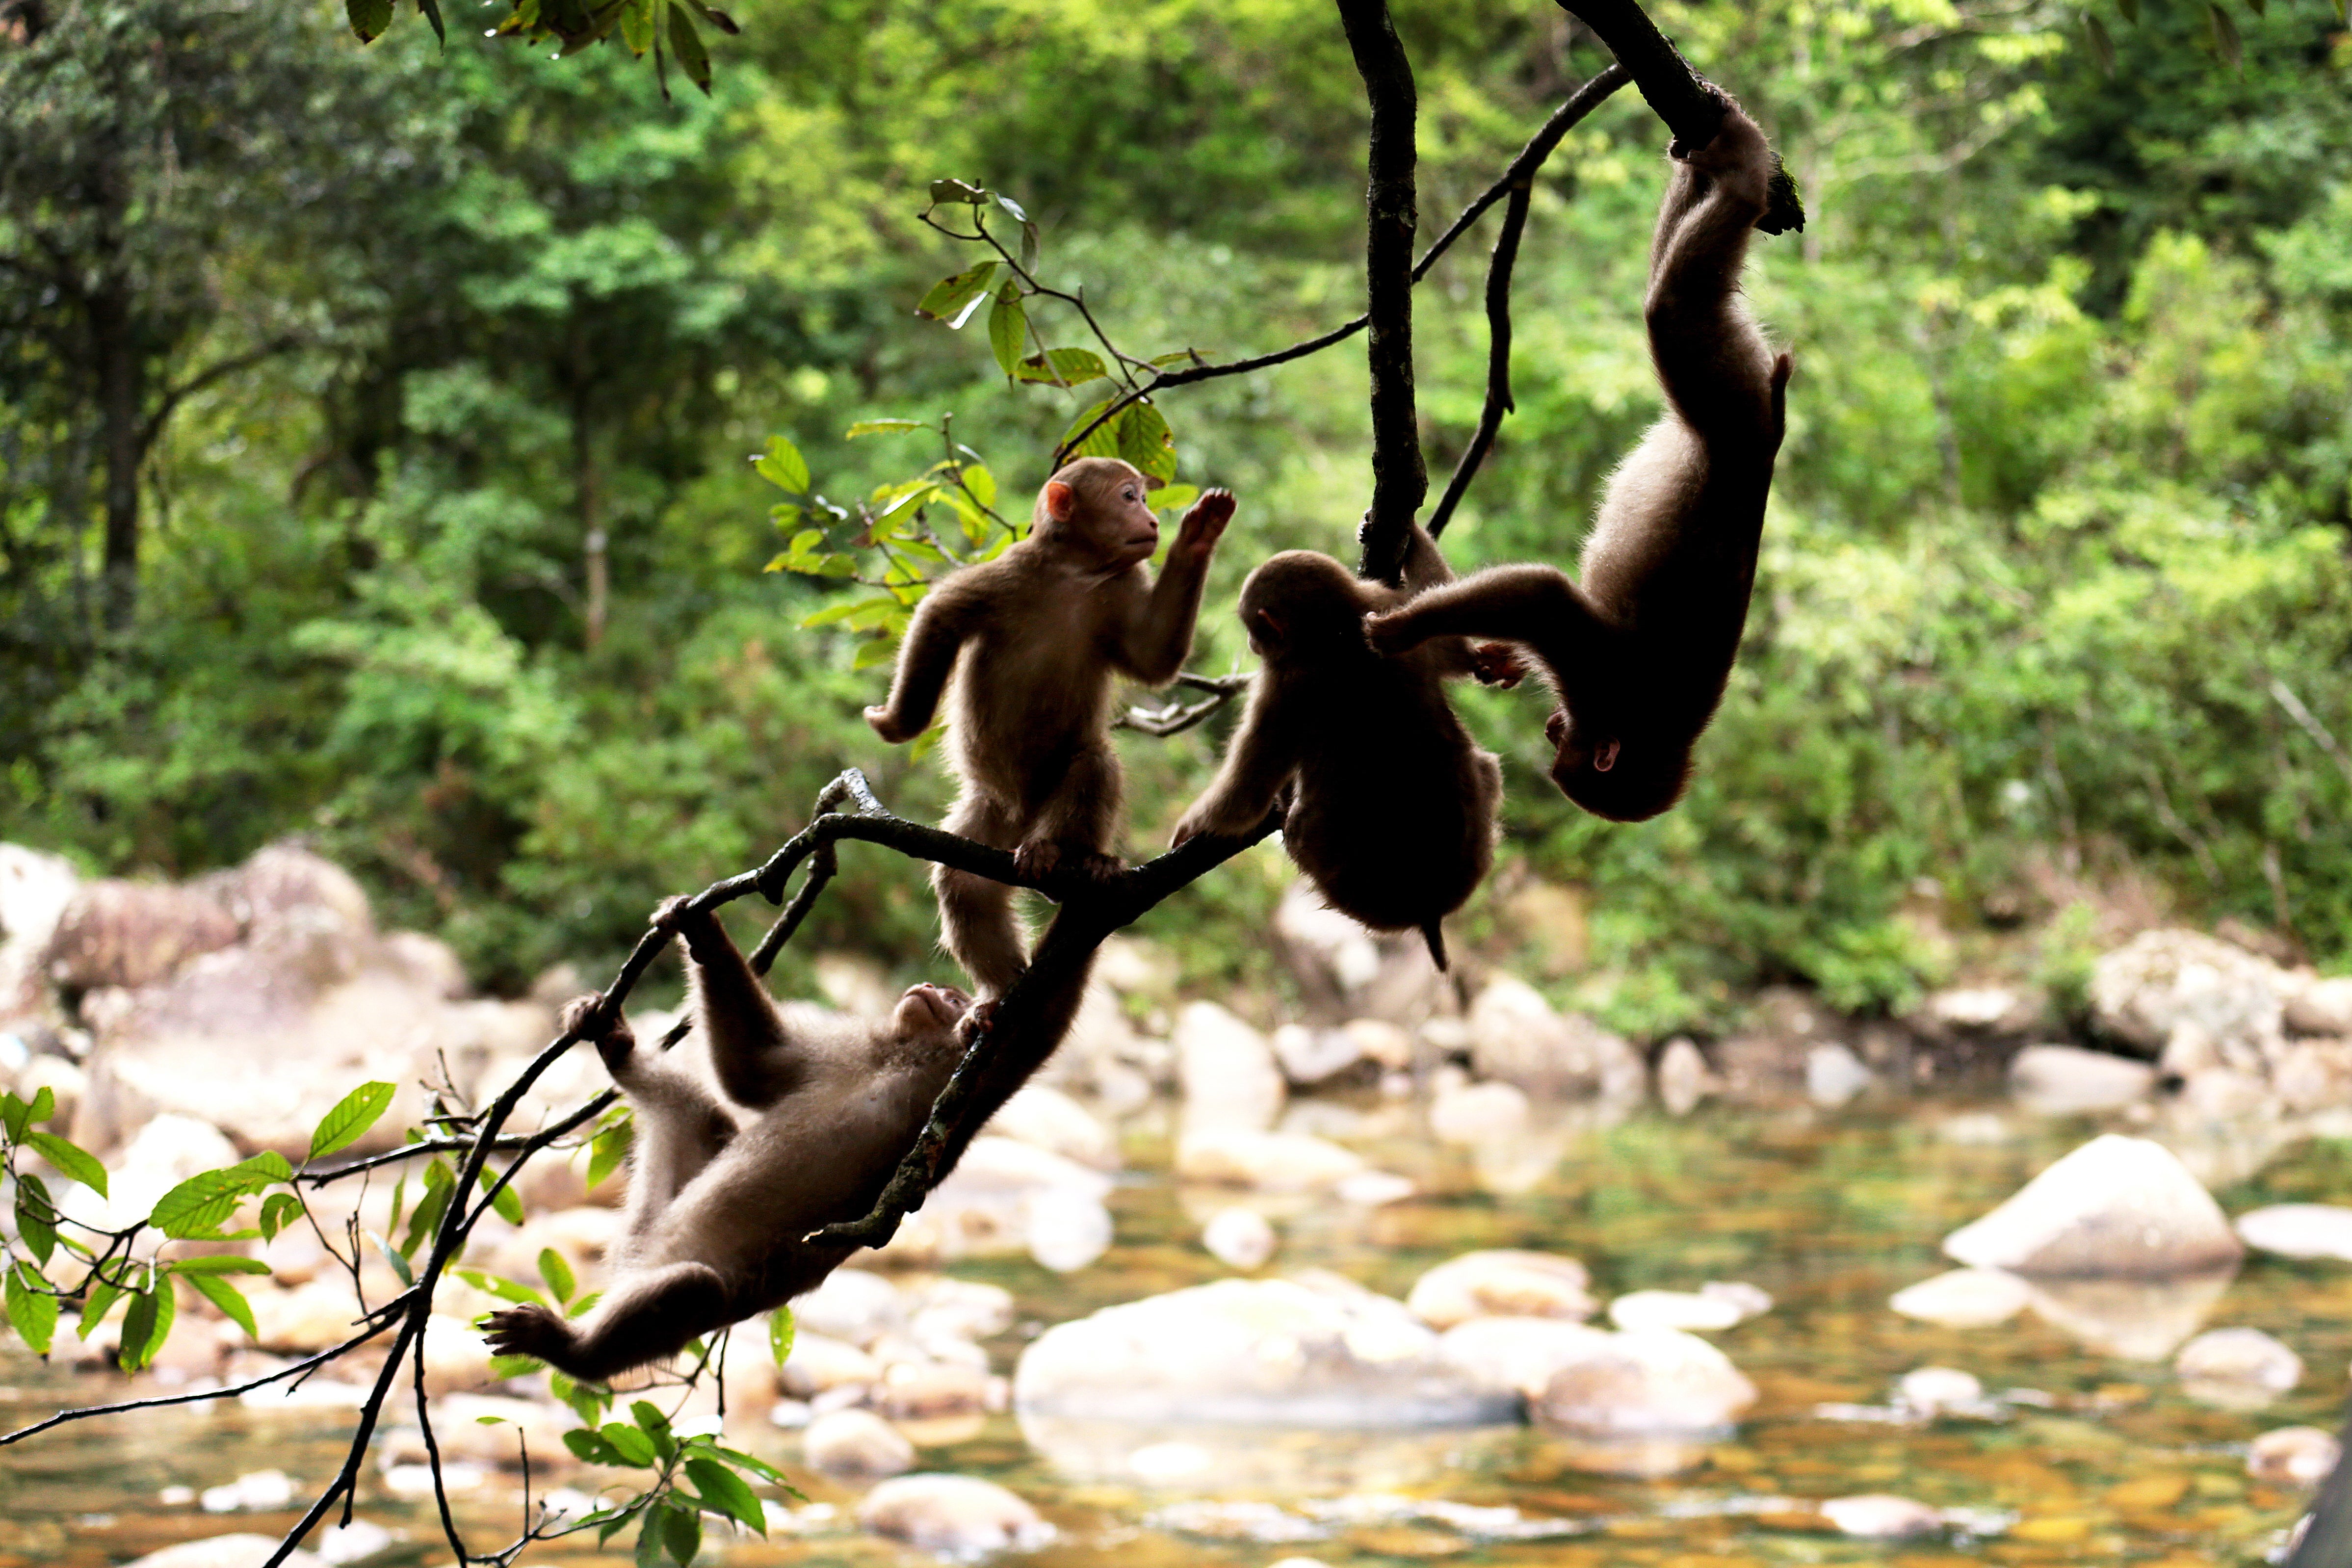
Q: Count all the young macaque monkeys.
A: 4